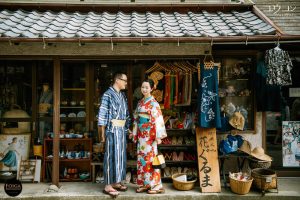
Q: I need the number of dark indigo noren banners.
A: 1